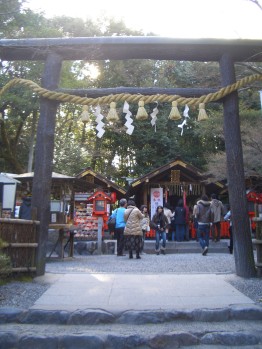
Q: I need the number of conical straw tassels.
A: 5